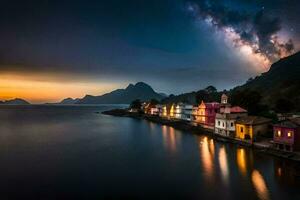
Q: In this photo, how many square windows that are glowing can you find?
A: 2